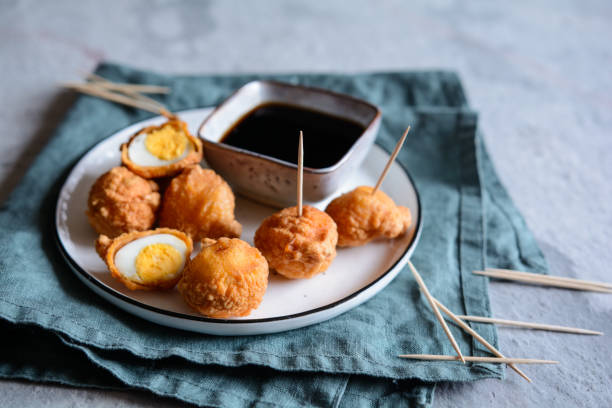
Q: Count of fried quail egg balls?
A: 7